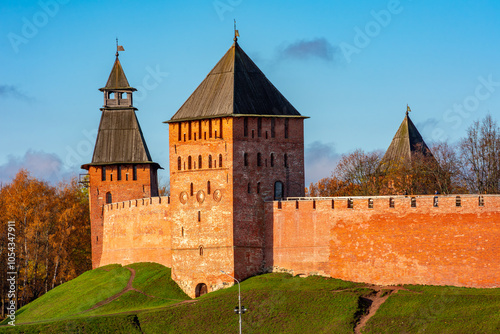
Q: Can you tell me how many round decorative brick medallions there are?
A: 3